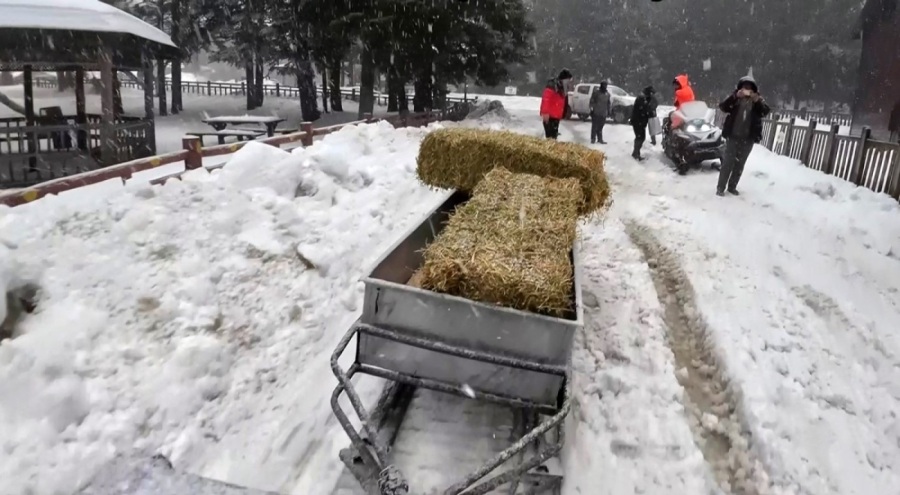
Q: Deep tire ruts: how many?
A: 1